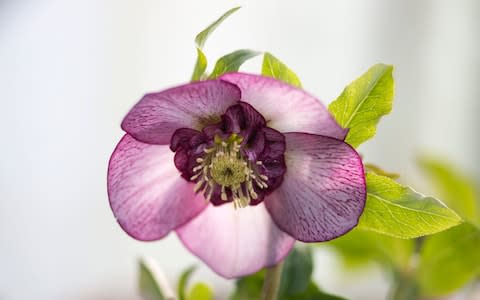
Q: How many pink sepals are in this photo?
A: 5